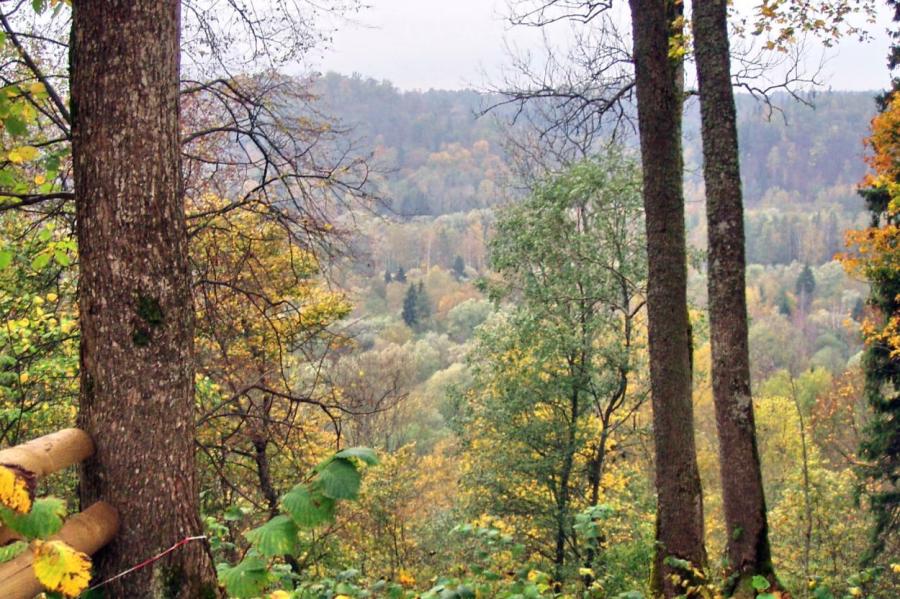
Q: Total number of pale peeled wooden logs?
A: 2